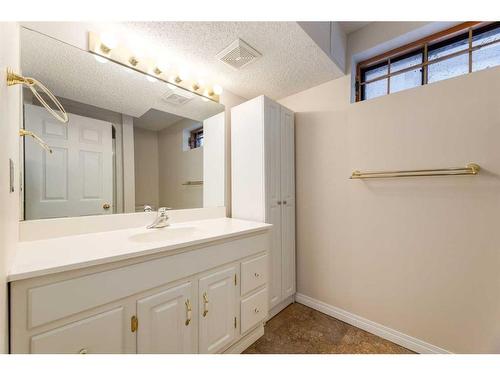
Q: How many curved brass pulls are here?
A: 2